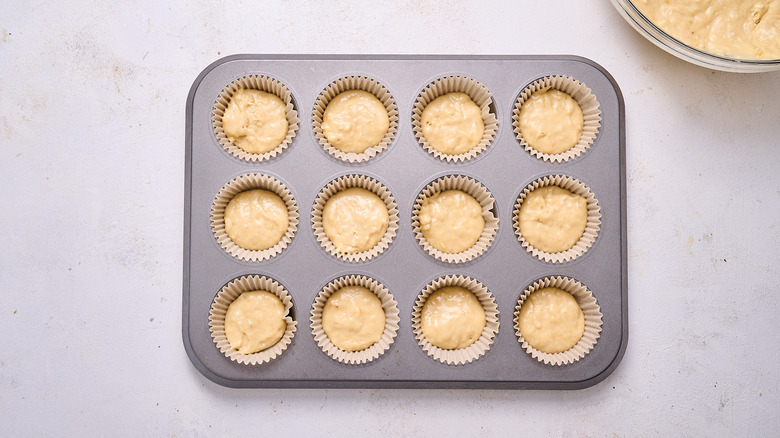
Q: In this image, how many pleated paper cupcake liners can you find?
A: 12